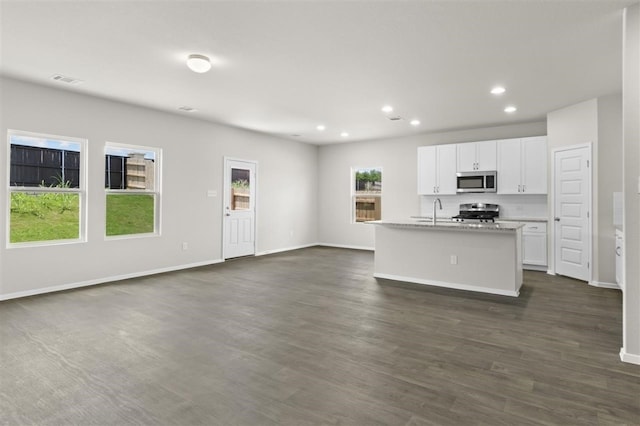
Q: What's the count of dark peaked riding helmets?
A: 0